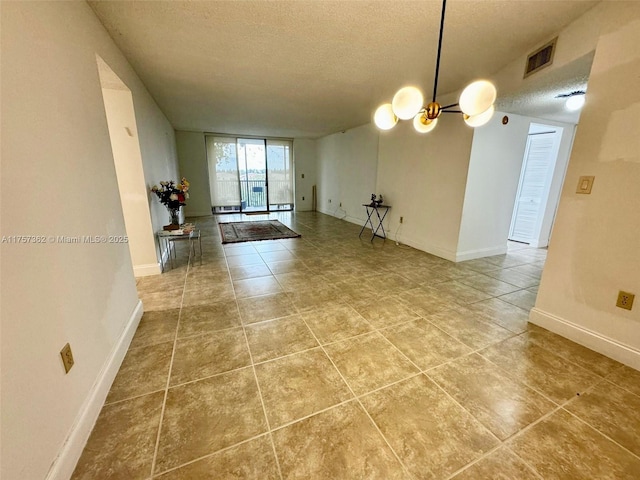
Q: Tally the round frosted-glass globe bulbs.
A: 5